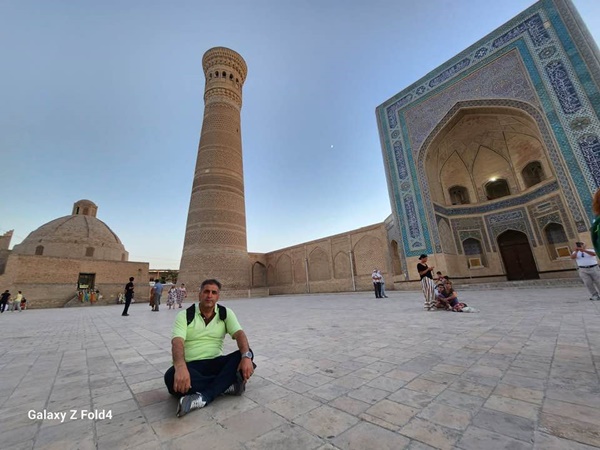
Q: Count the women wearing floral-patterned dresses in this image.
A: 2